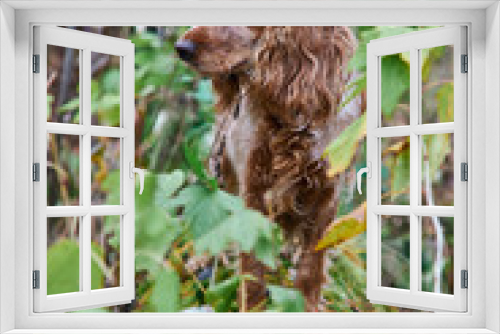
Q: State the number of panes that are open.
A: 2